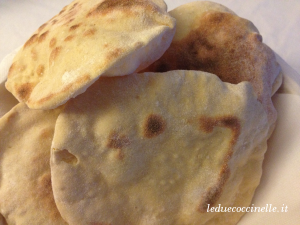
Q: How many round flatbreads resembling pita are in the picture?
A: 4